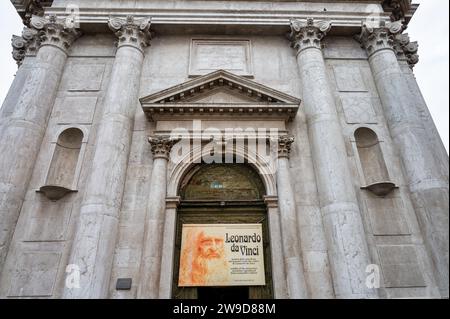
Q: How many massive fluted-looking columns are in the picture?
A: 4